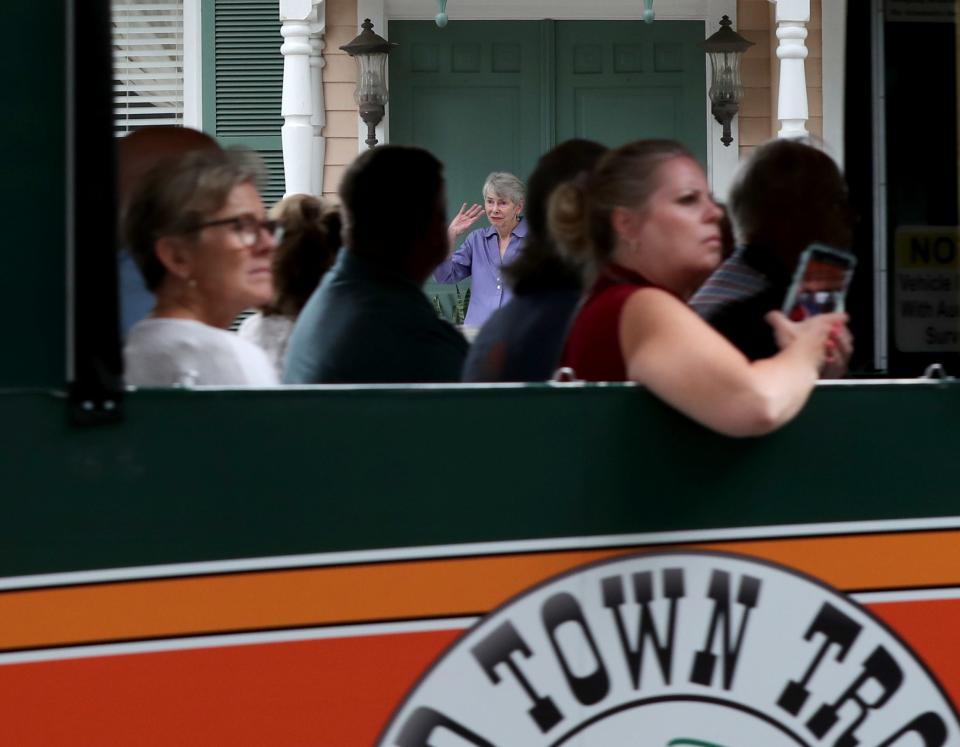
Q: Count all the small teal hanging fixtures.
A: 2